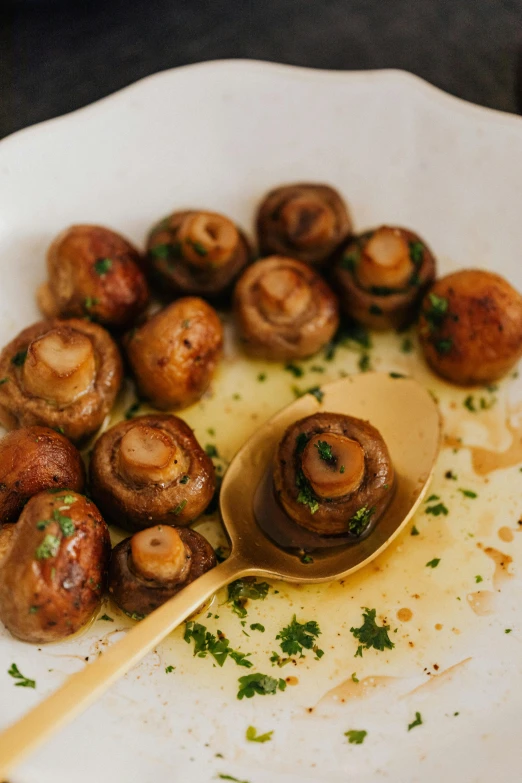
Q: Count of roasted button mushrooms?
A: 13